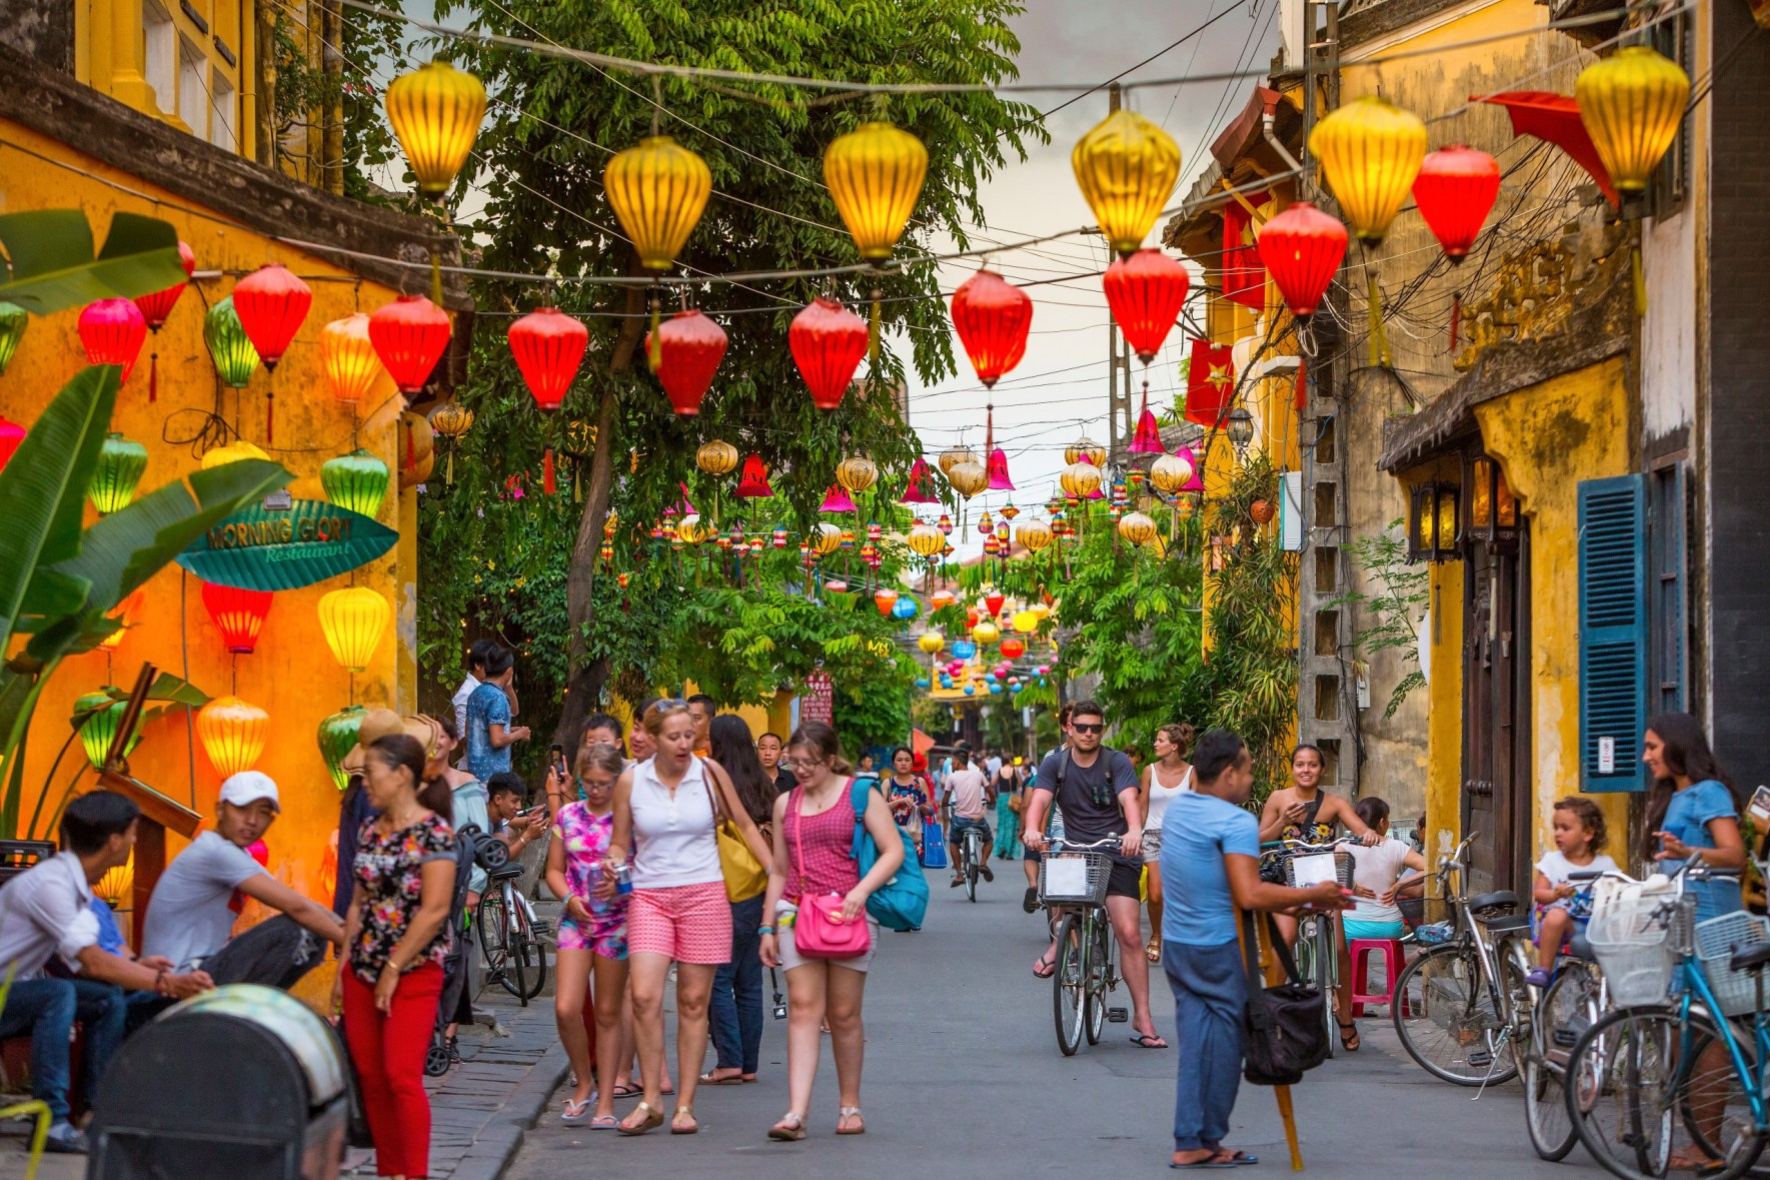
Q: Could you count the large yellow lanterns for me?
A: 6